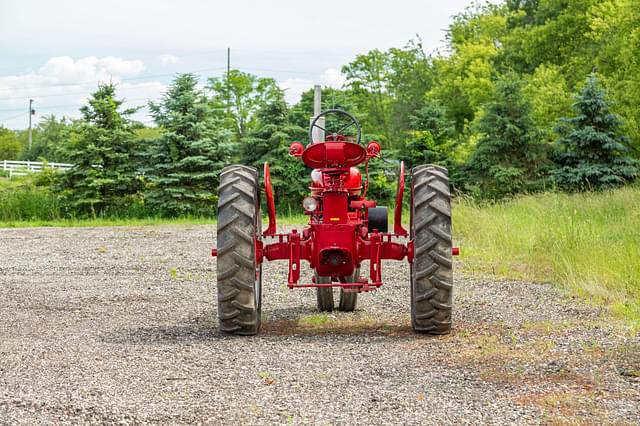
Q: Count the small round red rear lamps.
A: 2